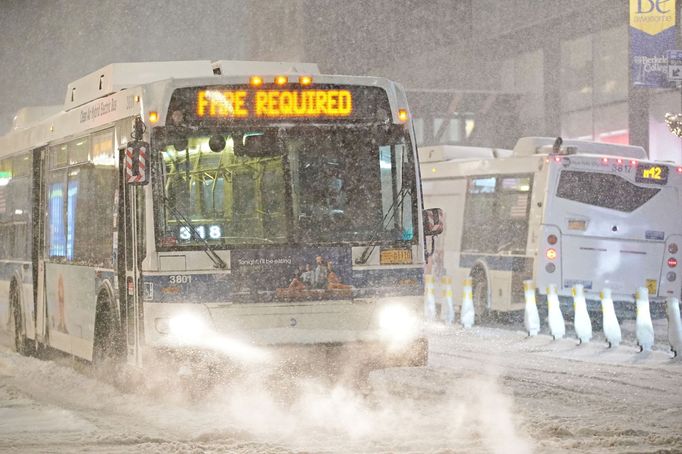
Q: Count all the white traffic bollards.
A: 9